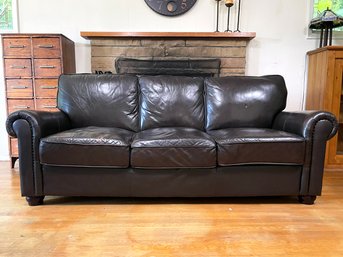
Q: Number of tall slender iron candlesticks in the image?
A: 3